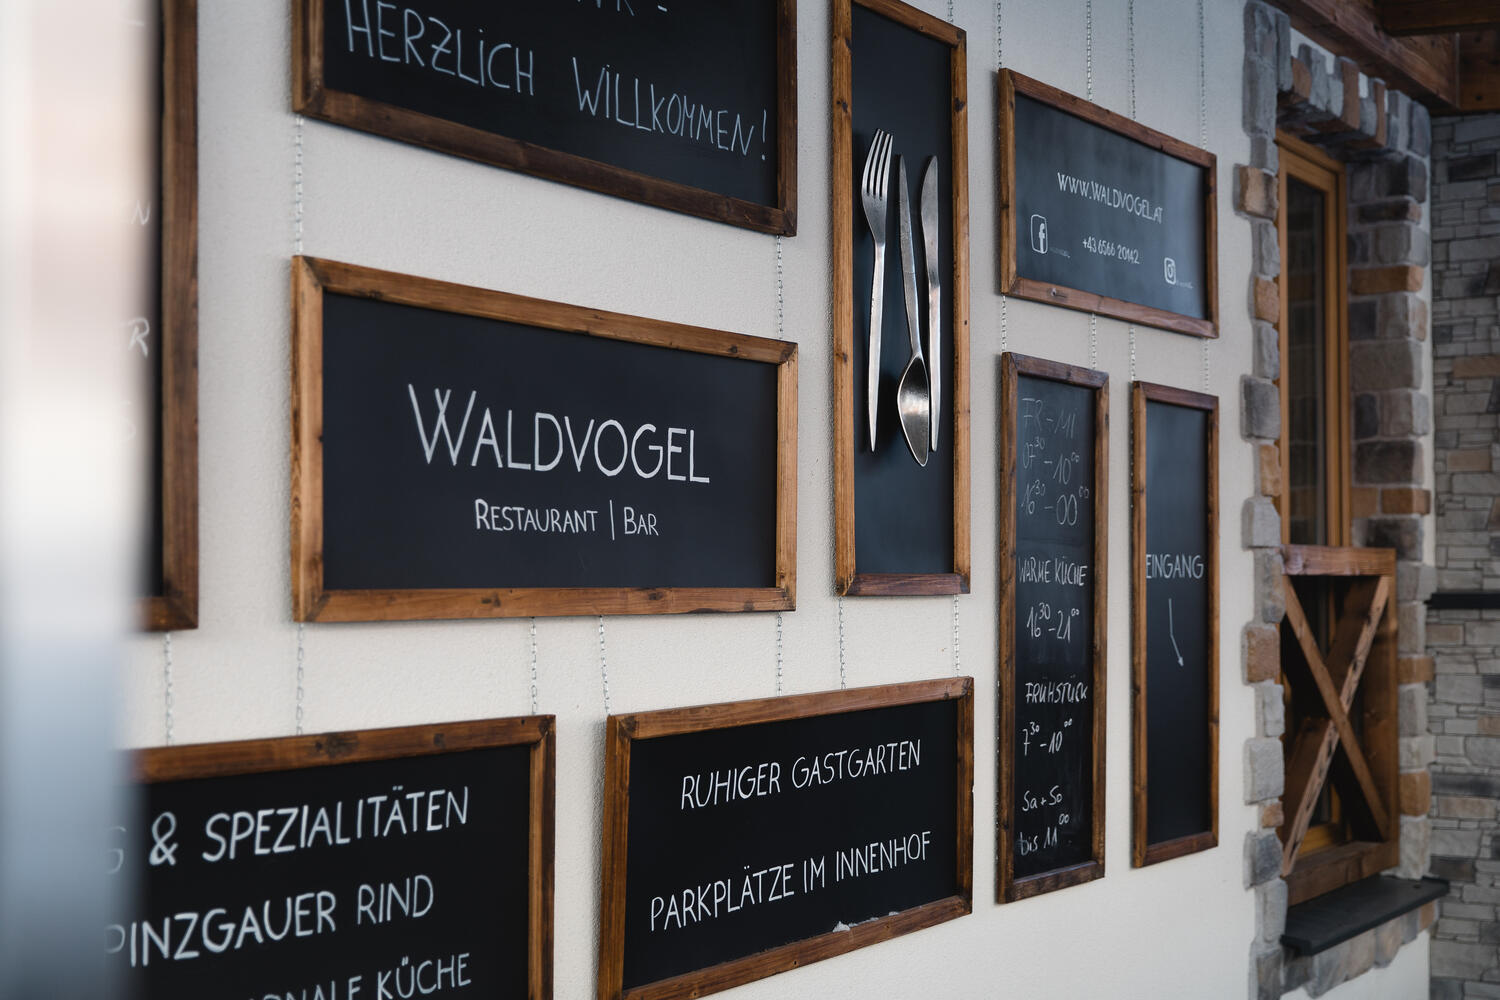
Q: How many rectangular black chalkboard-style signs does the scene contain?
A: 9